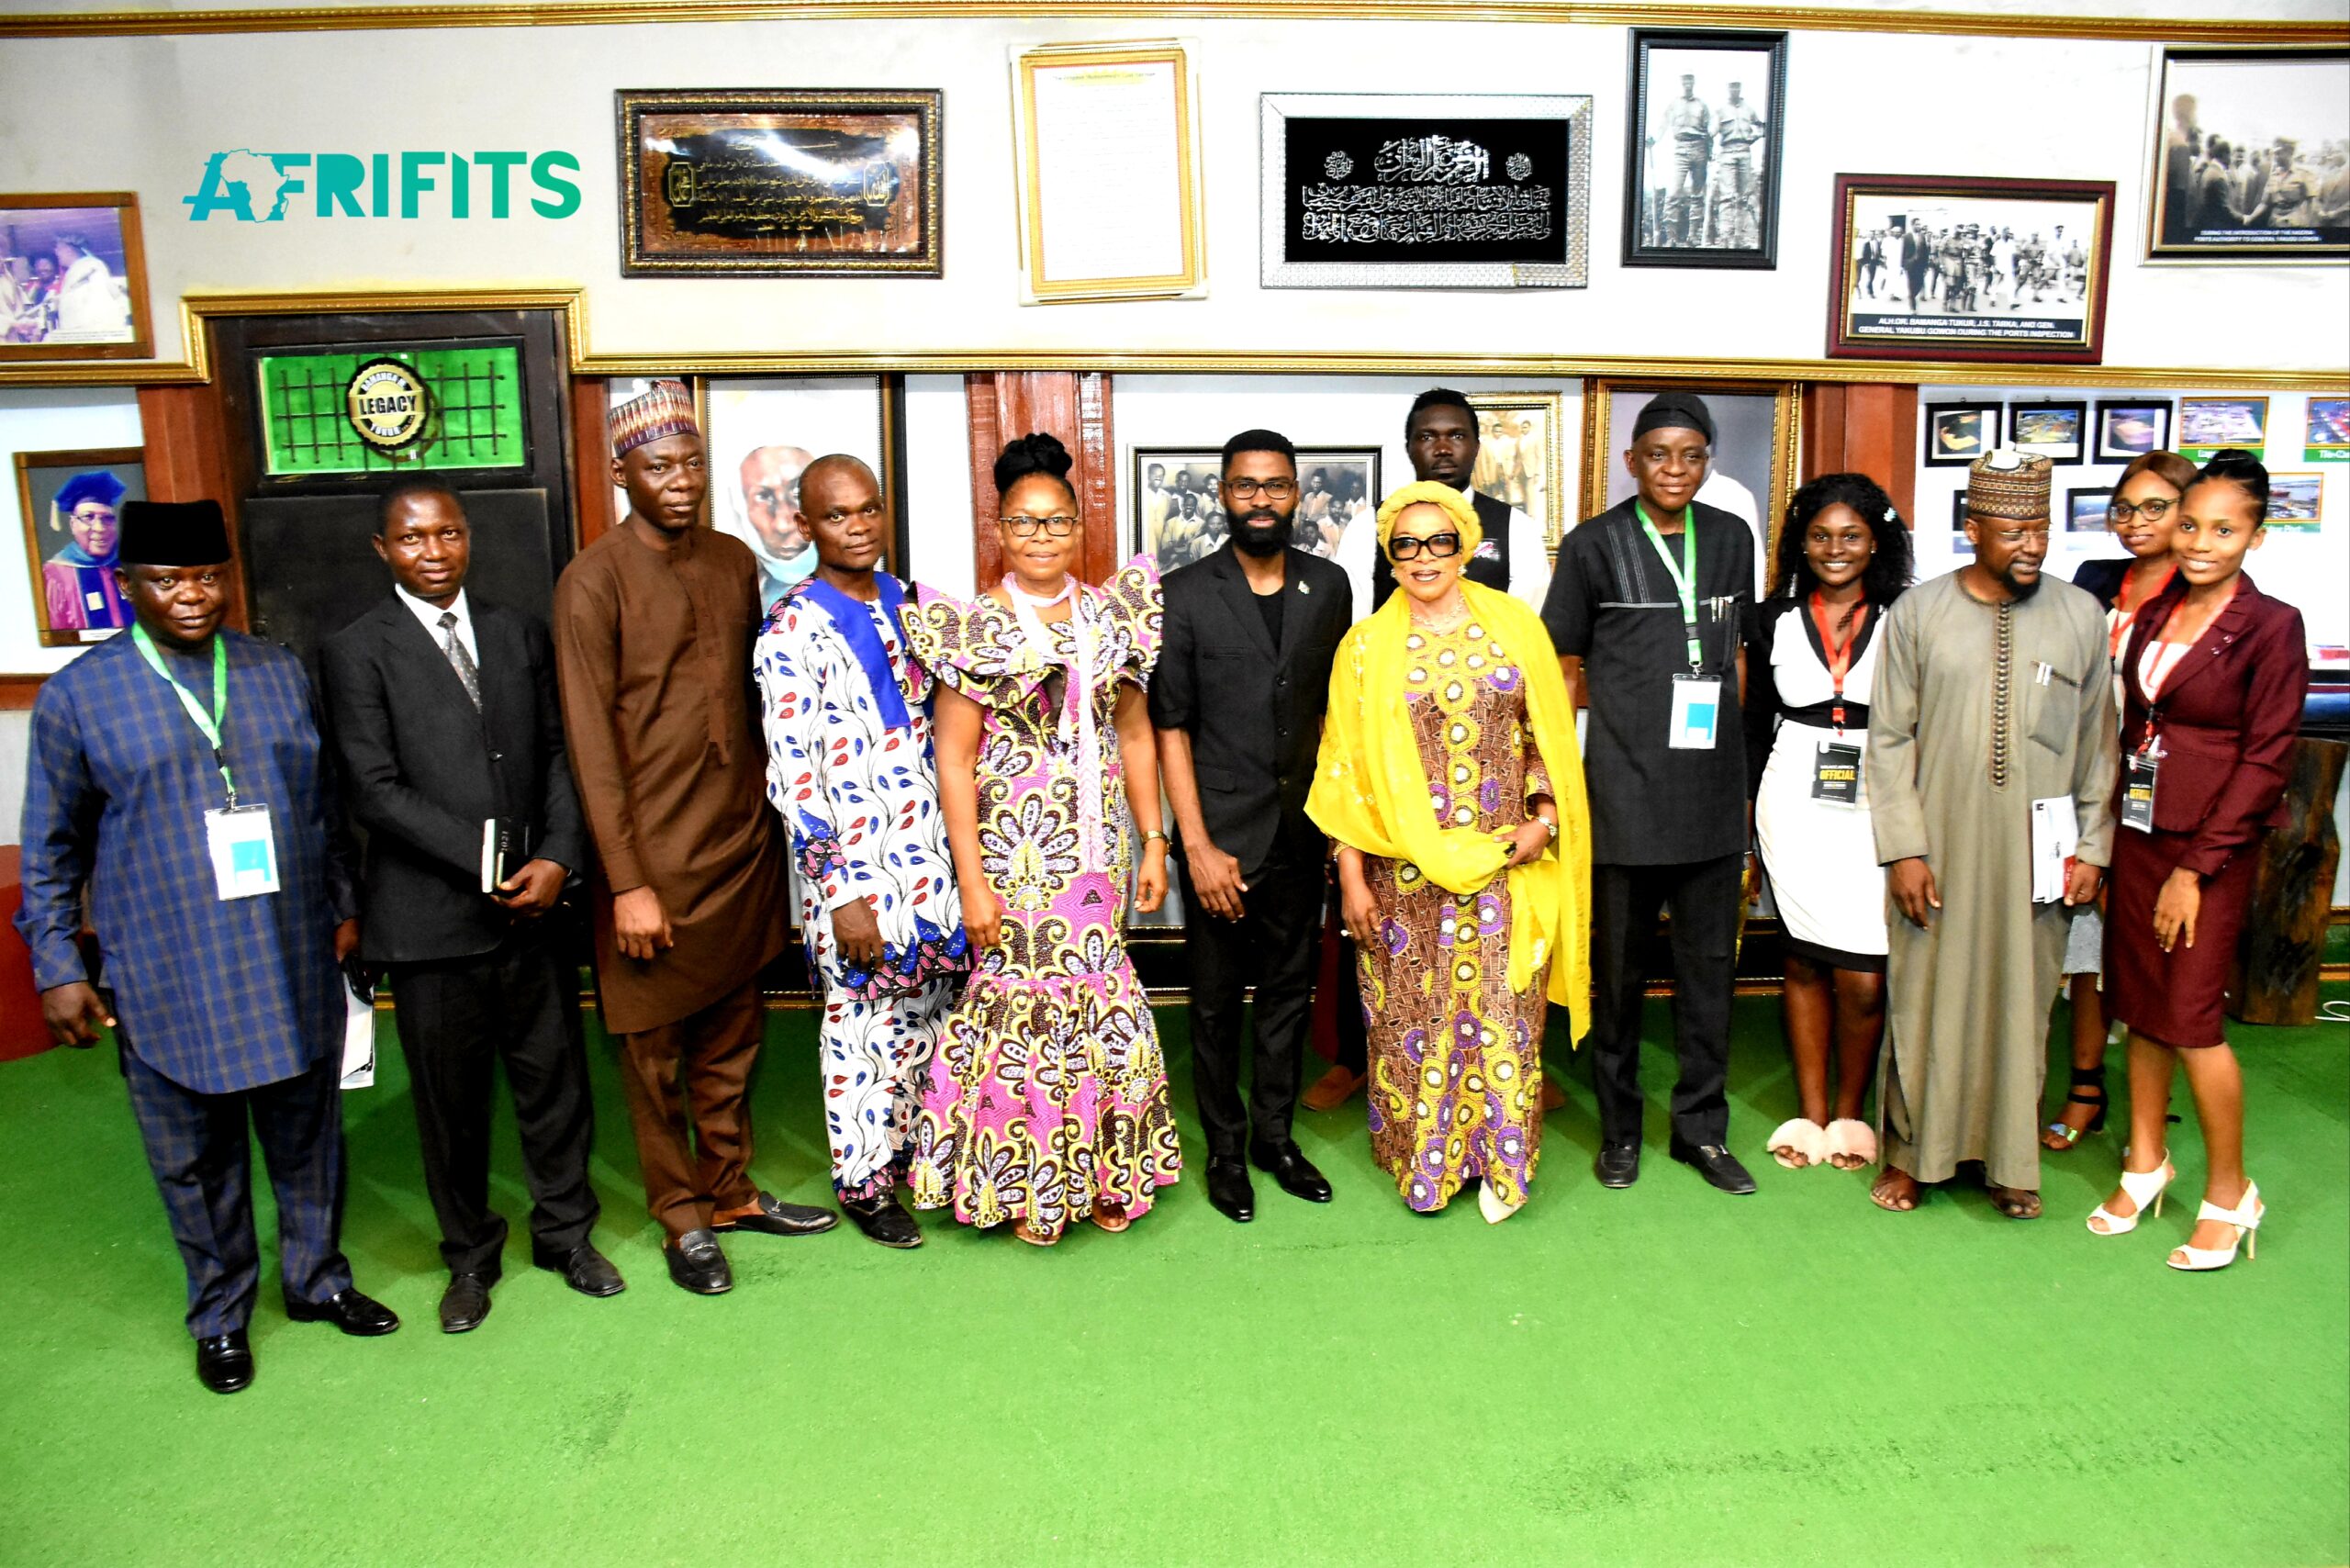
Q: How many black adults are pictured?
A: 13